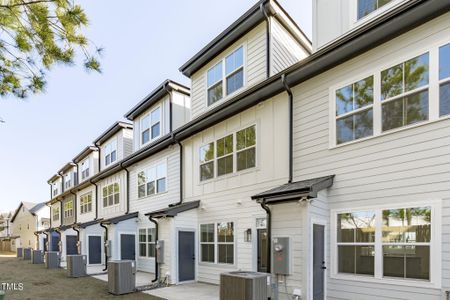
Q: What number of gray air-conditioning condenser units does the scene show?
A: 7